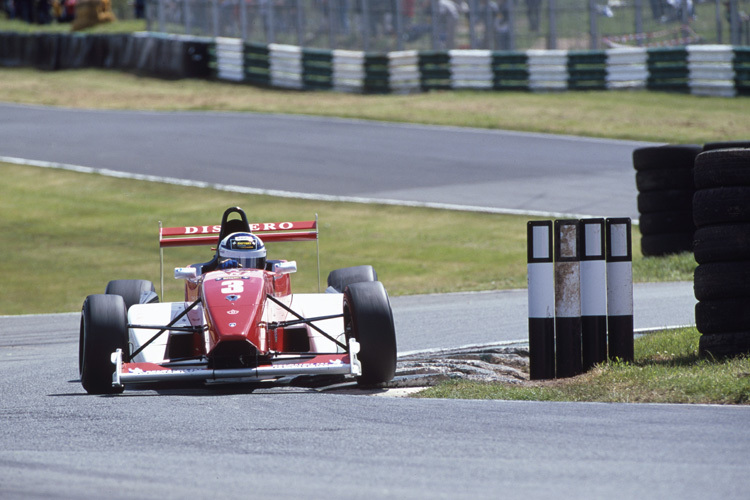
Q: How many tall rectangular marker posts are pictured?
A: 4